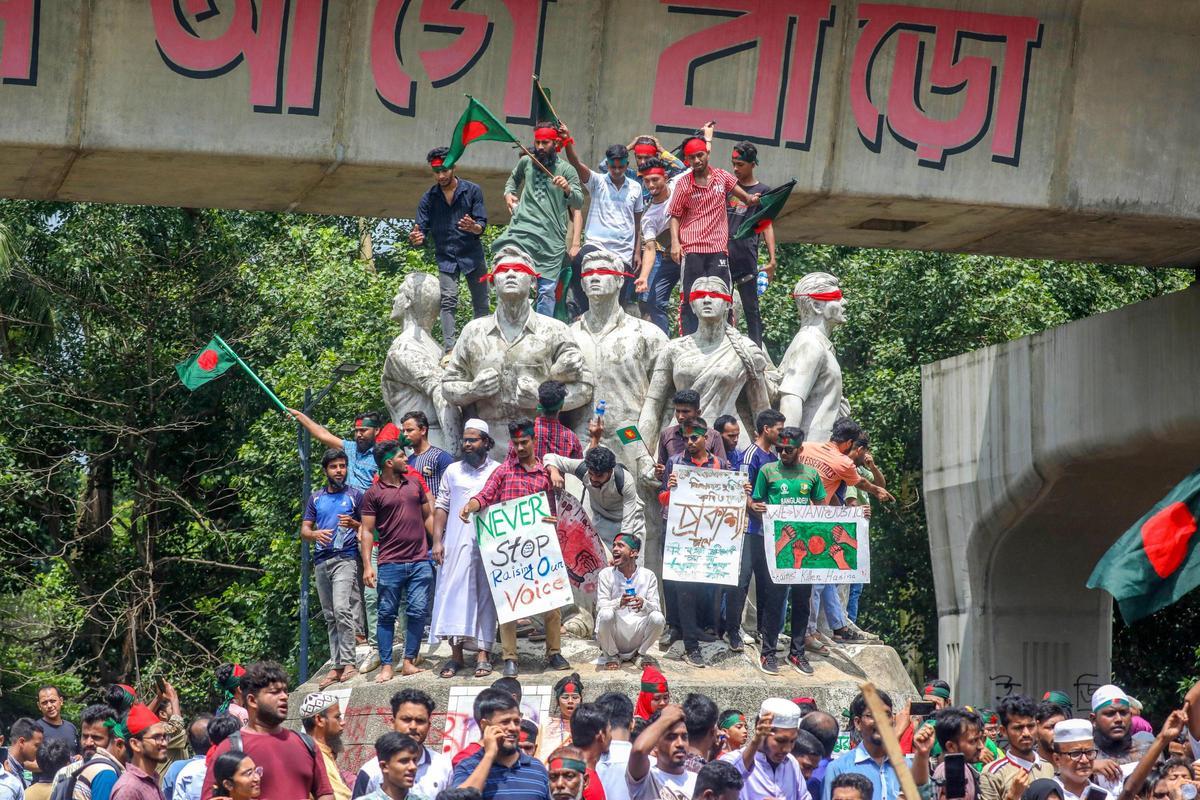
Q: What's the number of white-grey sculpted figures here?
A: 5